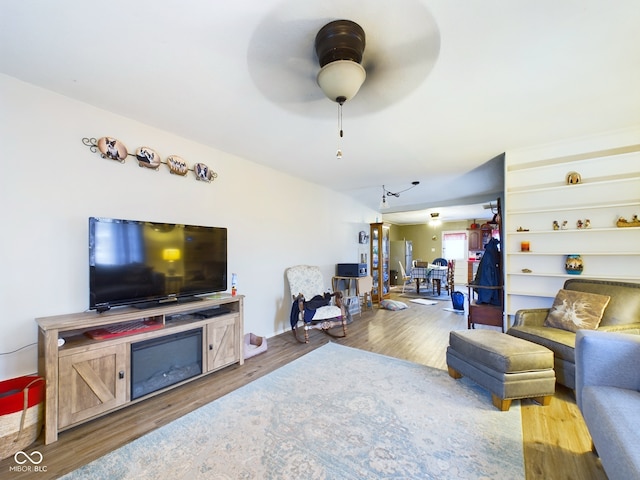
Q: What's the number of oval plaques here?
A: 4